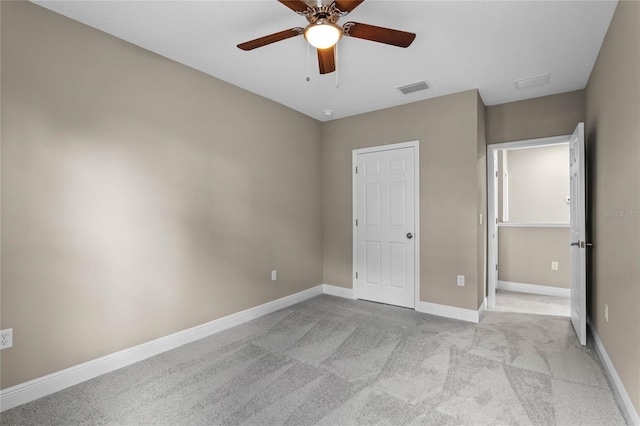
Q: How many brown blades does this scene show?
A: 5